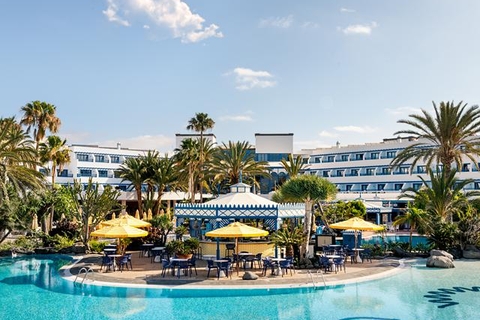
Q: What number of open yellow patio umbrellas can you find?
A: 4